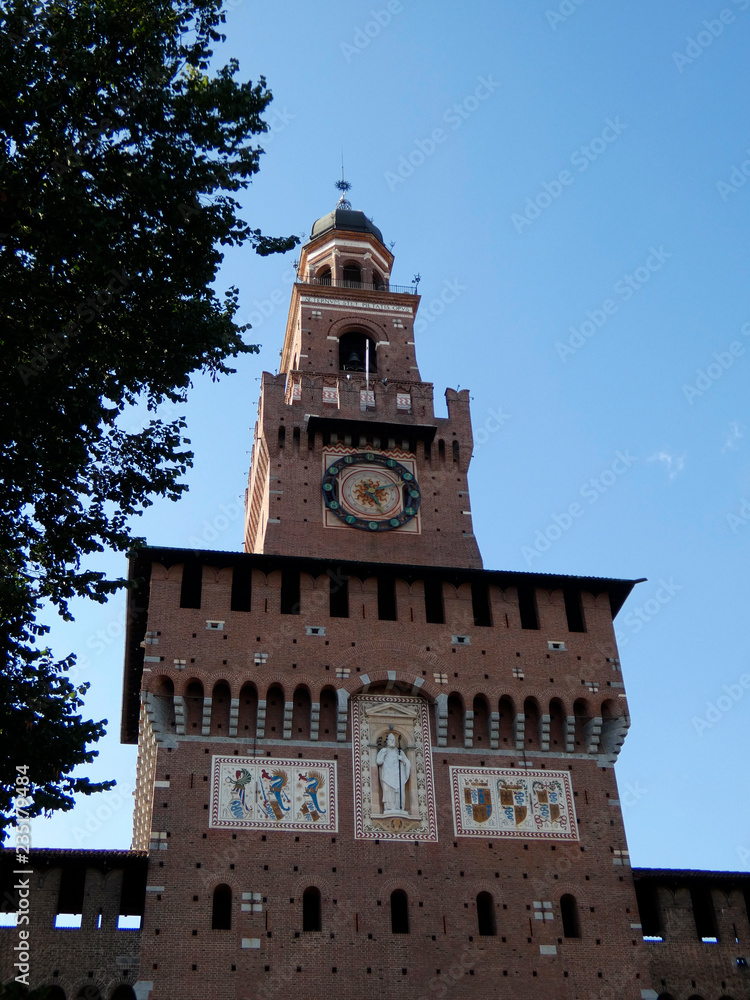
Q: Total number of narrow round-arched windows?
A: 5